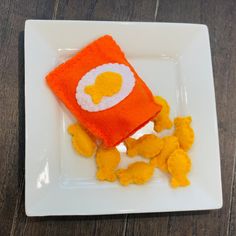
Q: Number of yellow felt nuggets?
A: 8